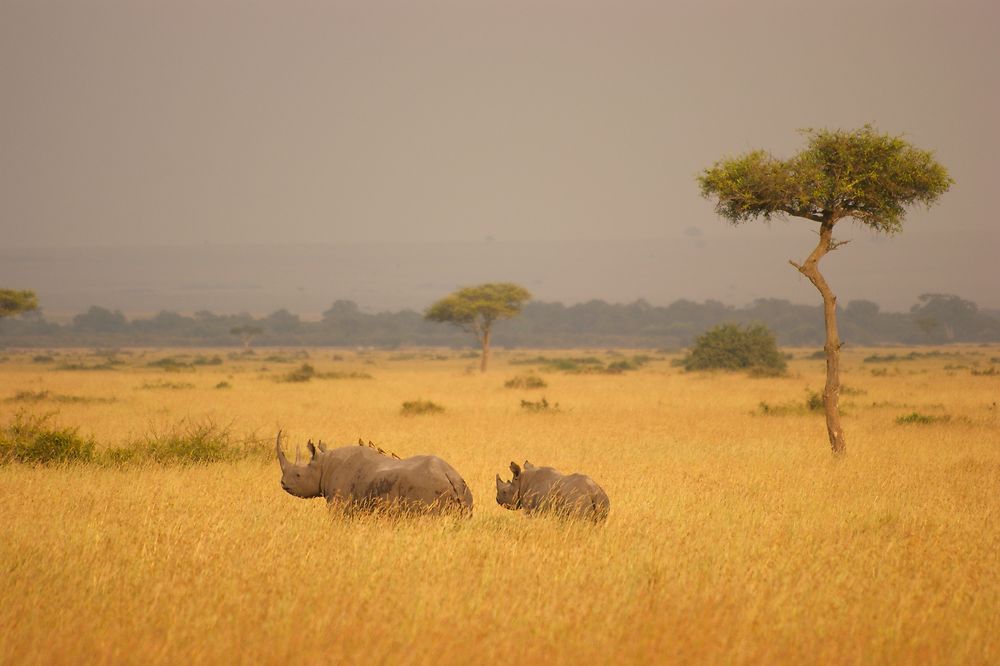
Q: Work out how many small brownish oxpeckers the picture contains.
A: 4